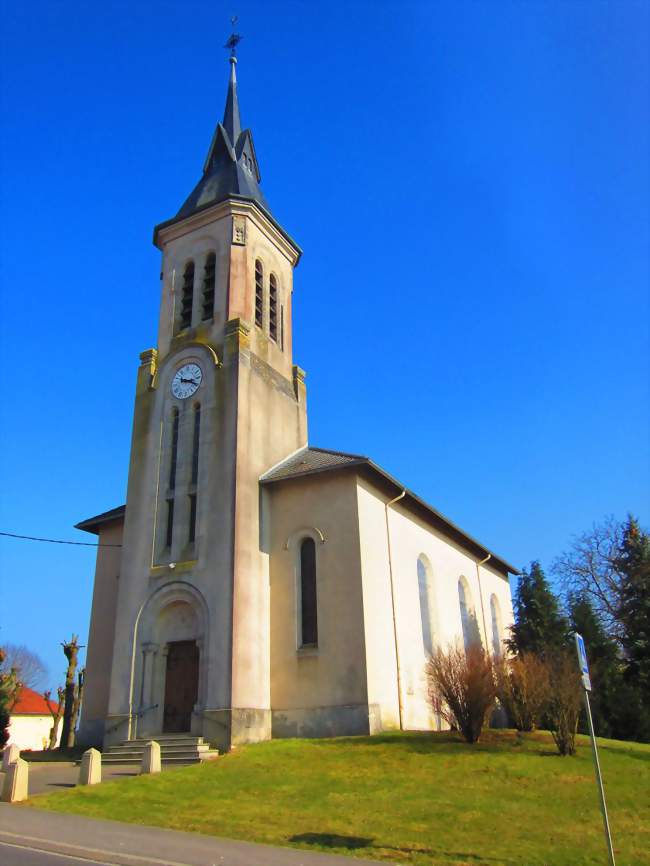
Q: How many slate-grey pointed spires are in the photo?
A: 1